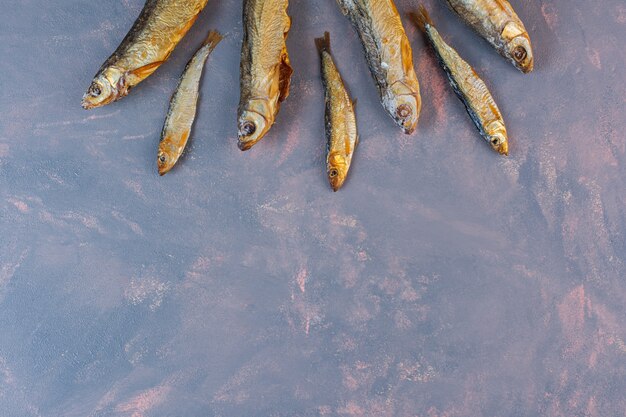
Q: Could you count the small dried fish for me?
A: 3